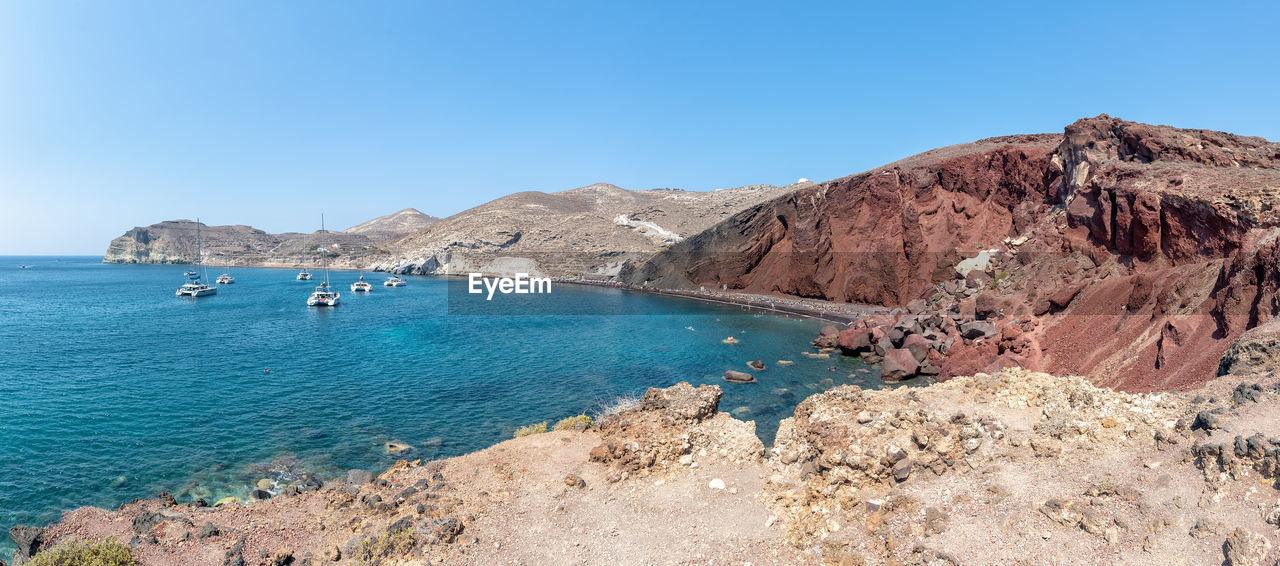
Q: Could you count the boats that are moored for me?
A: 7